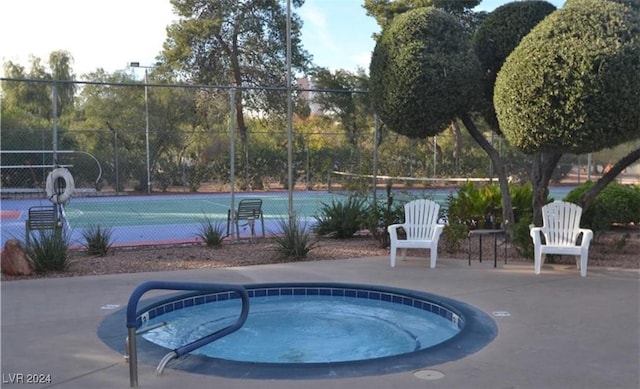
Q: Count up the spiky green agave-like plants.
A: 5